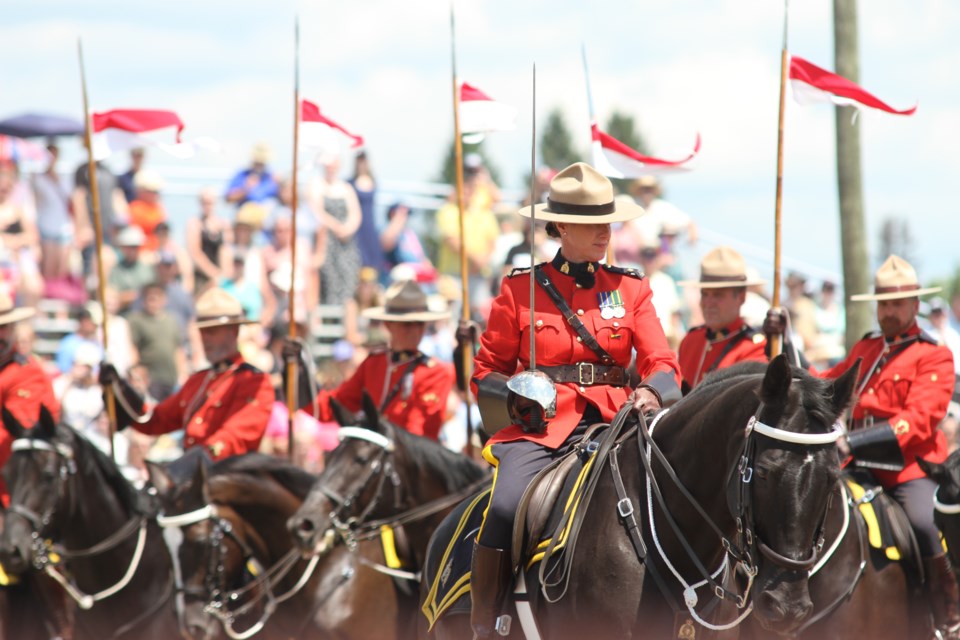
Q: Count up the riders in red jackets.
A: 6